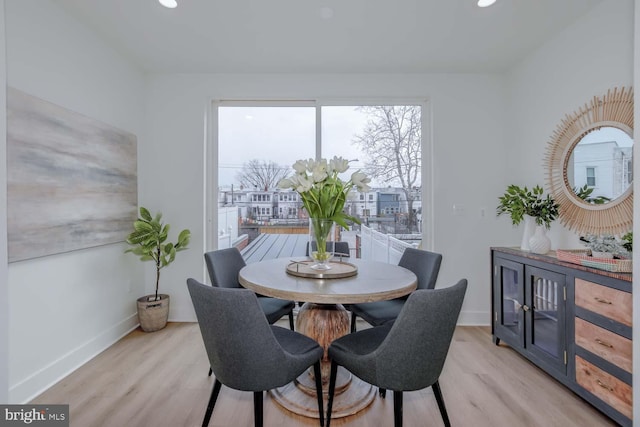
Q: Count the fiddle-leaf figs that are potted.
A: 1